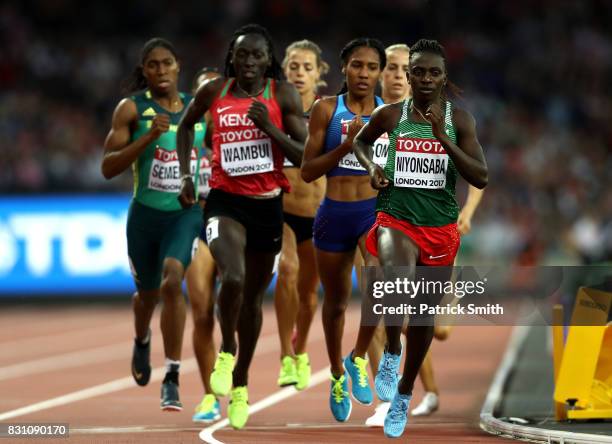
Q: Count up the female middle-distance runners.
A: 7